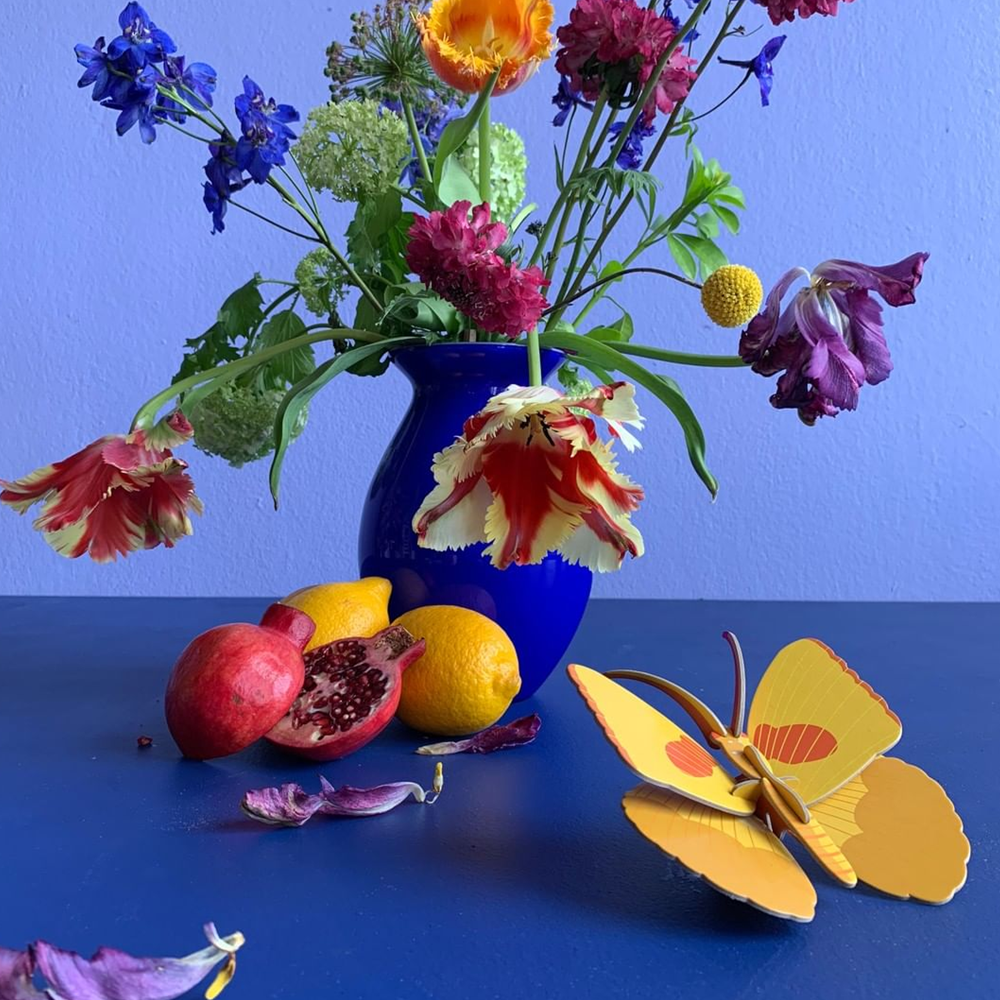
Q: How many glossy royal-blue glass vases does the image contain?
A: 1